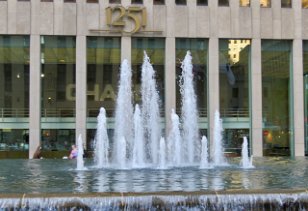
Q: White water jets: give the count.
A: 12